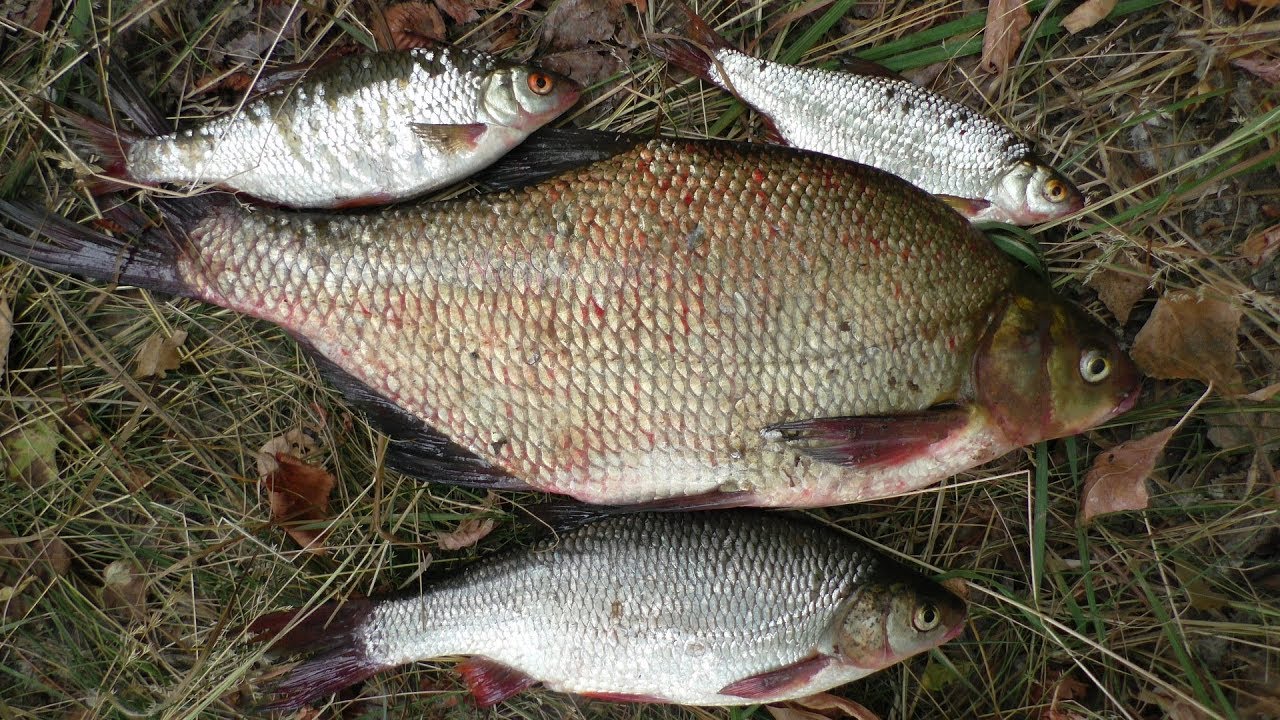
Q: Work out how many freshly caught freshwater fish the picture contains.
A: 4